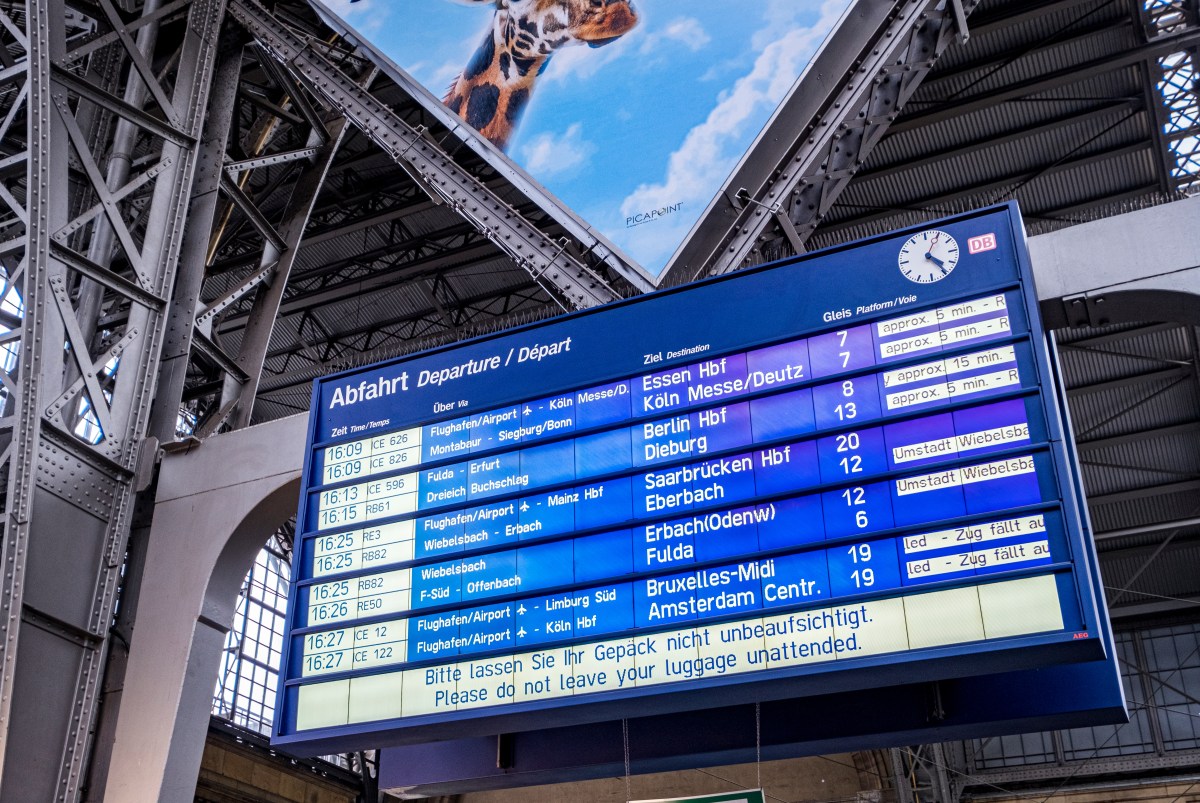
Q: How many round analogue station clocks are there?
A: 1